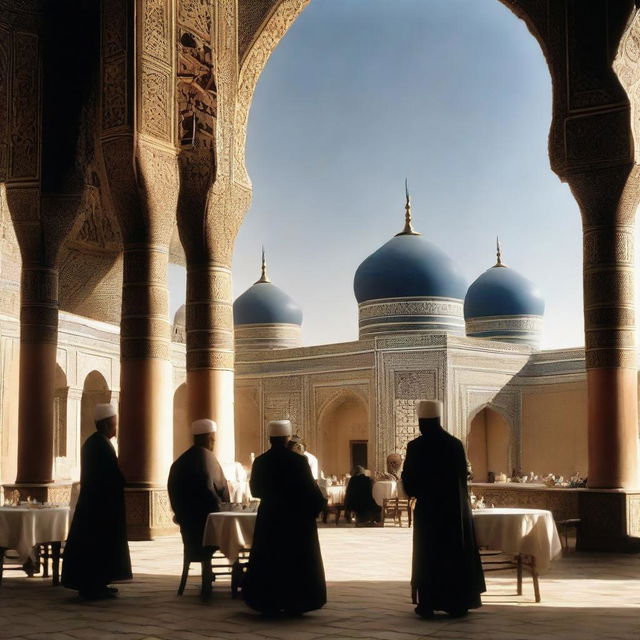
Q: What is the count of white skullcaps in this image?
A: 4